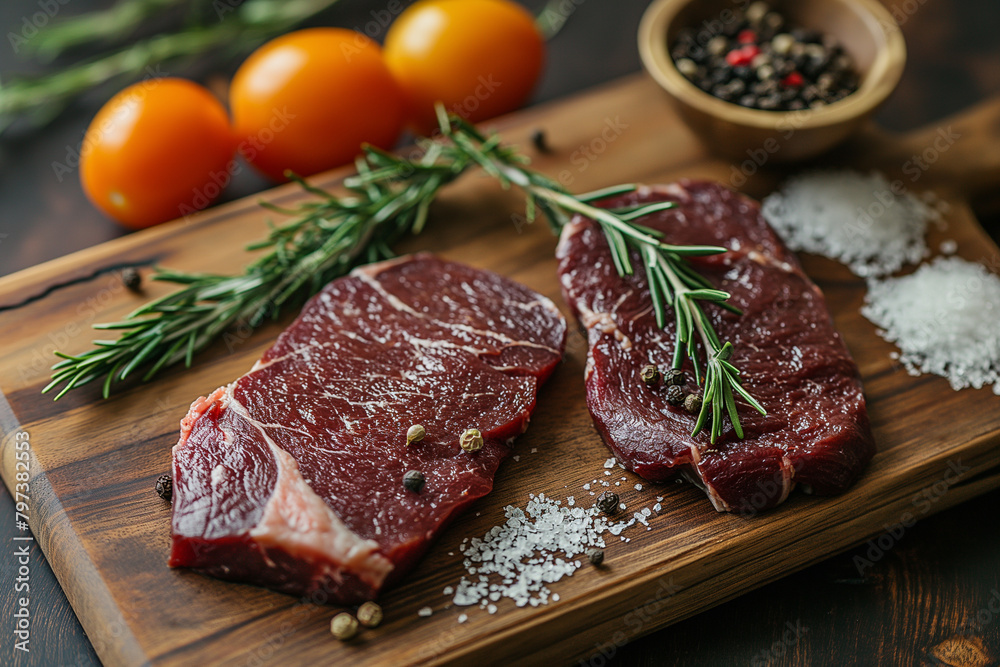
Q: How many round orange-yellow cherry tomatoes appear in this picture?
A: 3